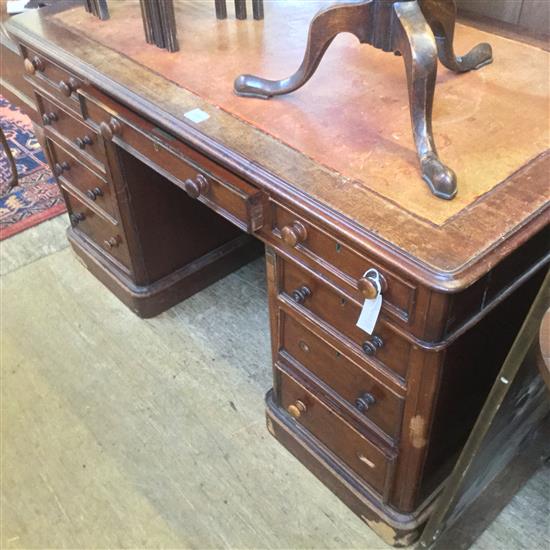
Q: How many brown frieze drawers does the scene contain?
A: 3